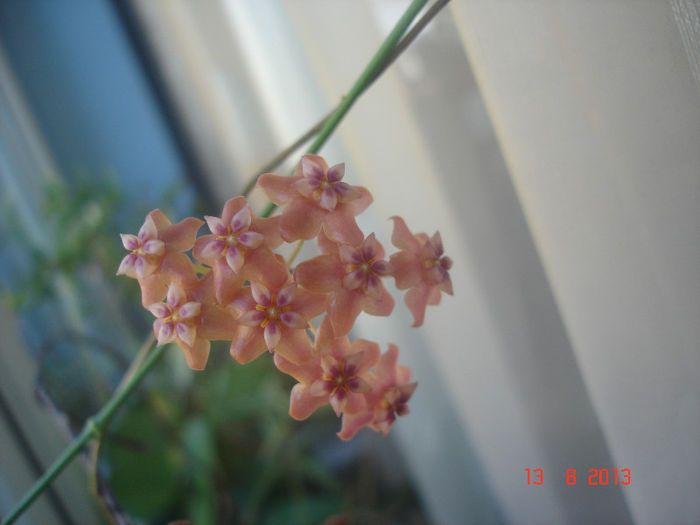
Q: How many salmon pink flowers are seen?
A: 9